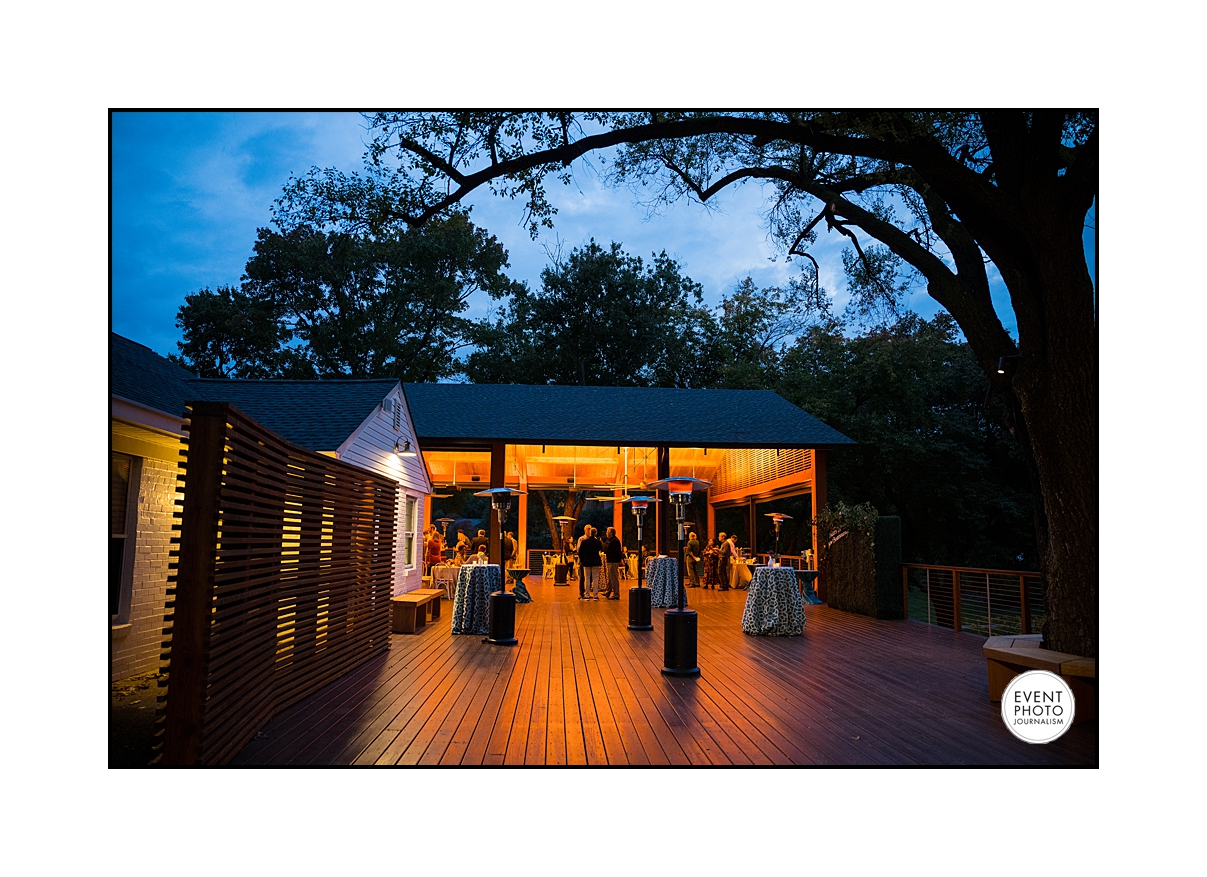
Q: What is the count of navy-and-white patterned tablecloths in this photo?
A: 3